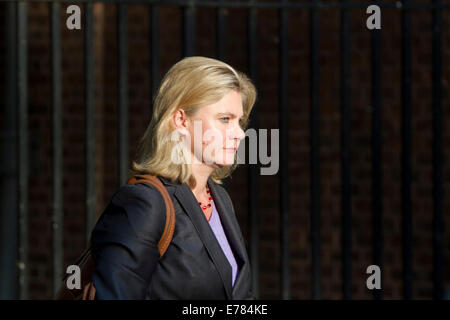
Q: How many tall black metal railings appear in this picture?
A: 14